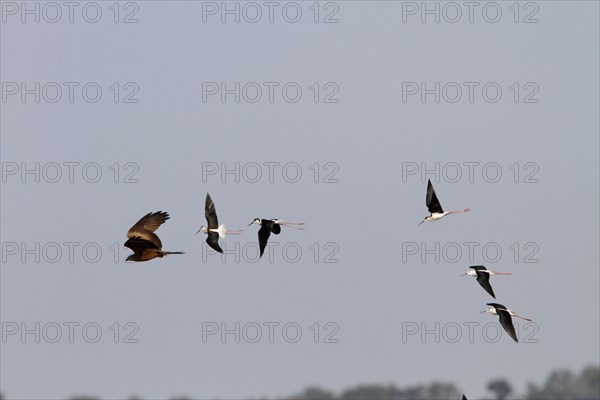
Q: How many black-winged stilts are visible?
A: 5